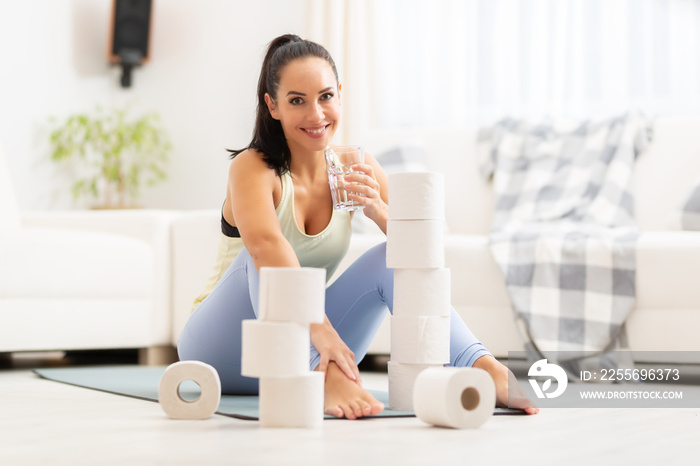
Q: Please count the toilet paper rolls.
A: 10